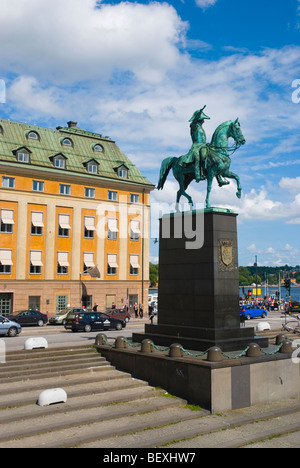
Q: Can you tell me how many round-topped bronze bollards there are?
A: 8